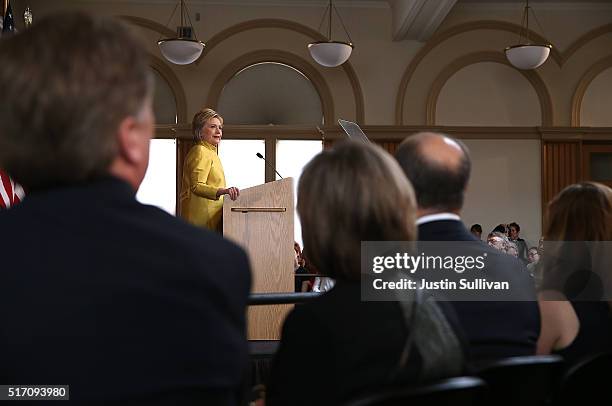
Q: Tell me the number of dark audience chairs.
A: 3